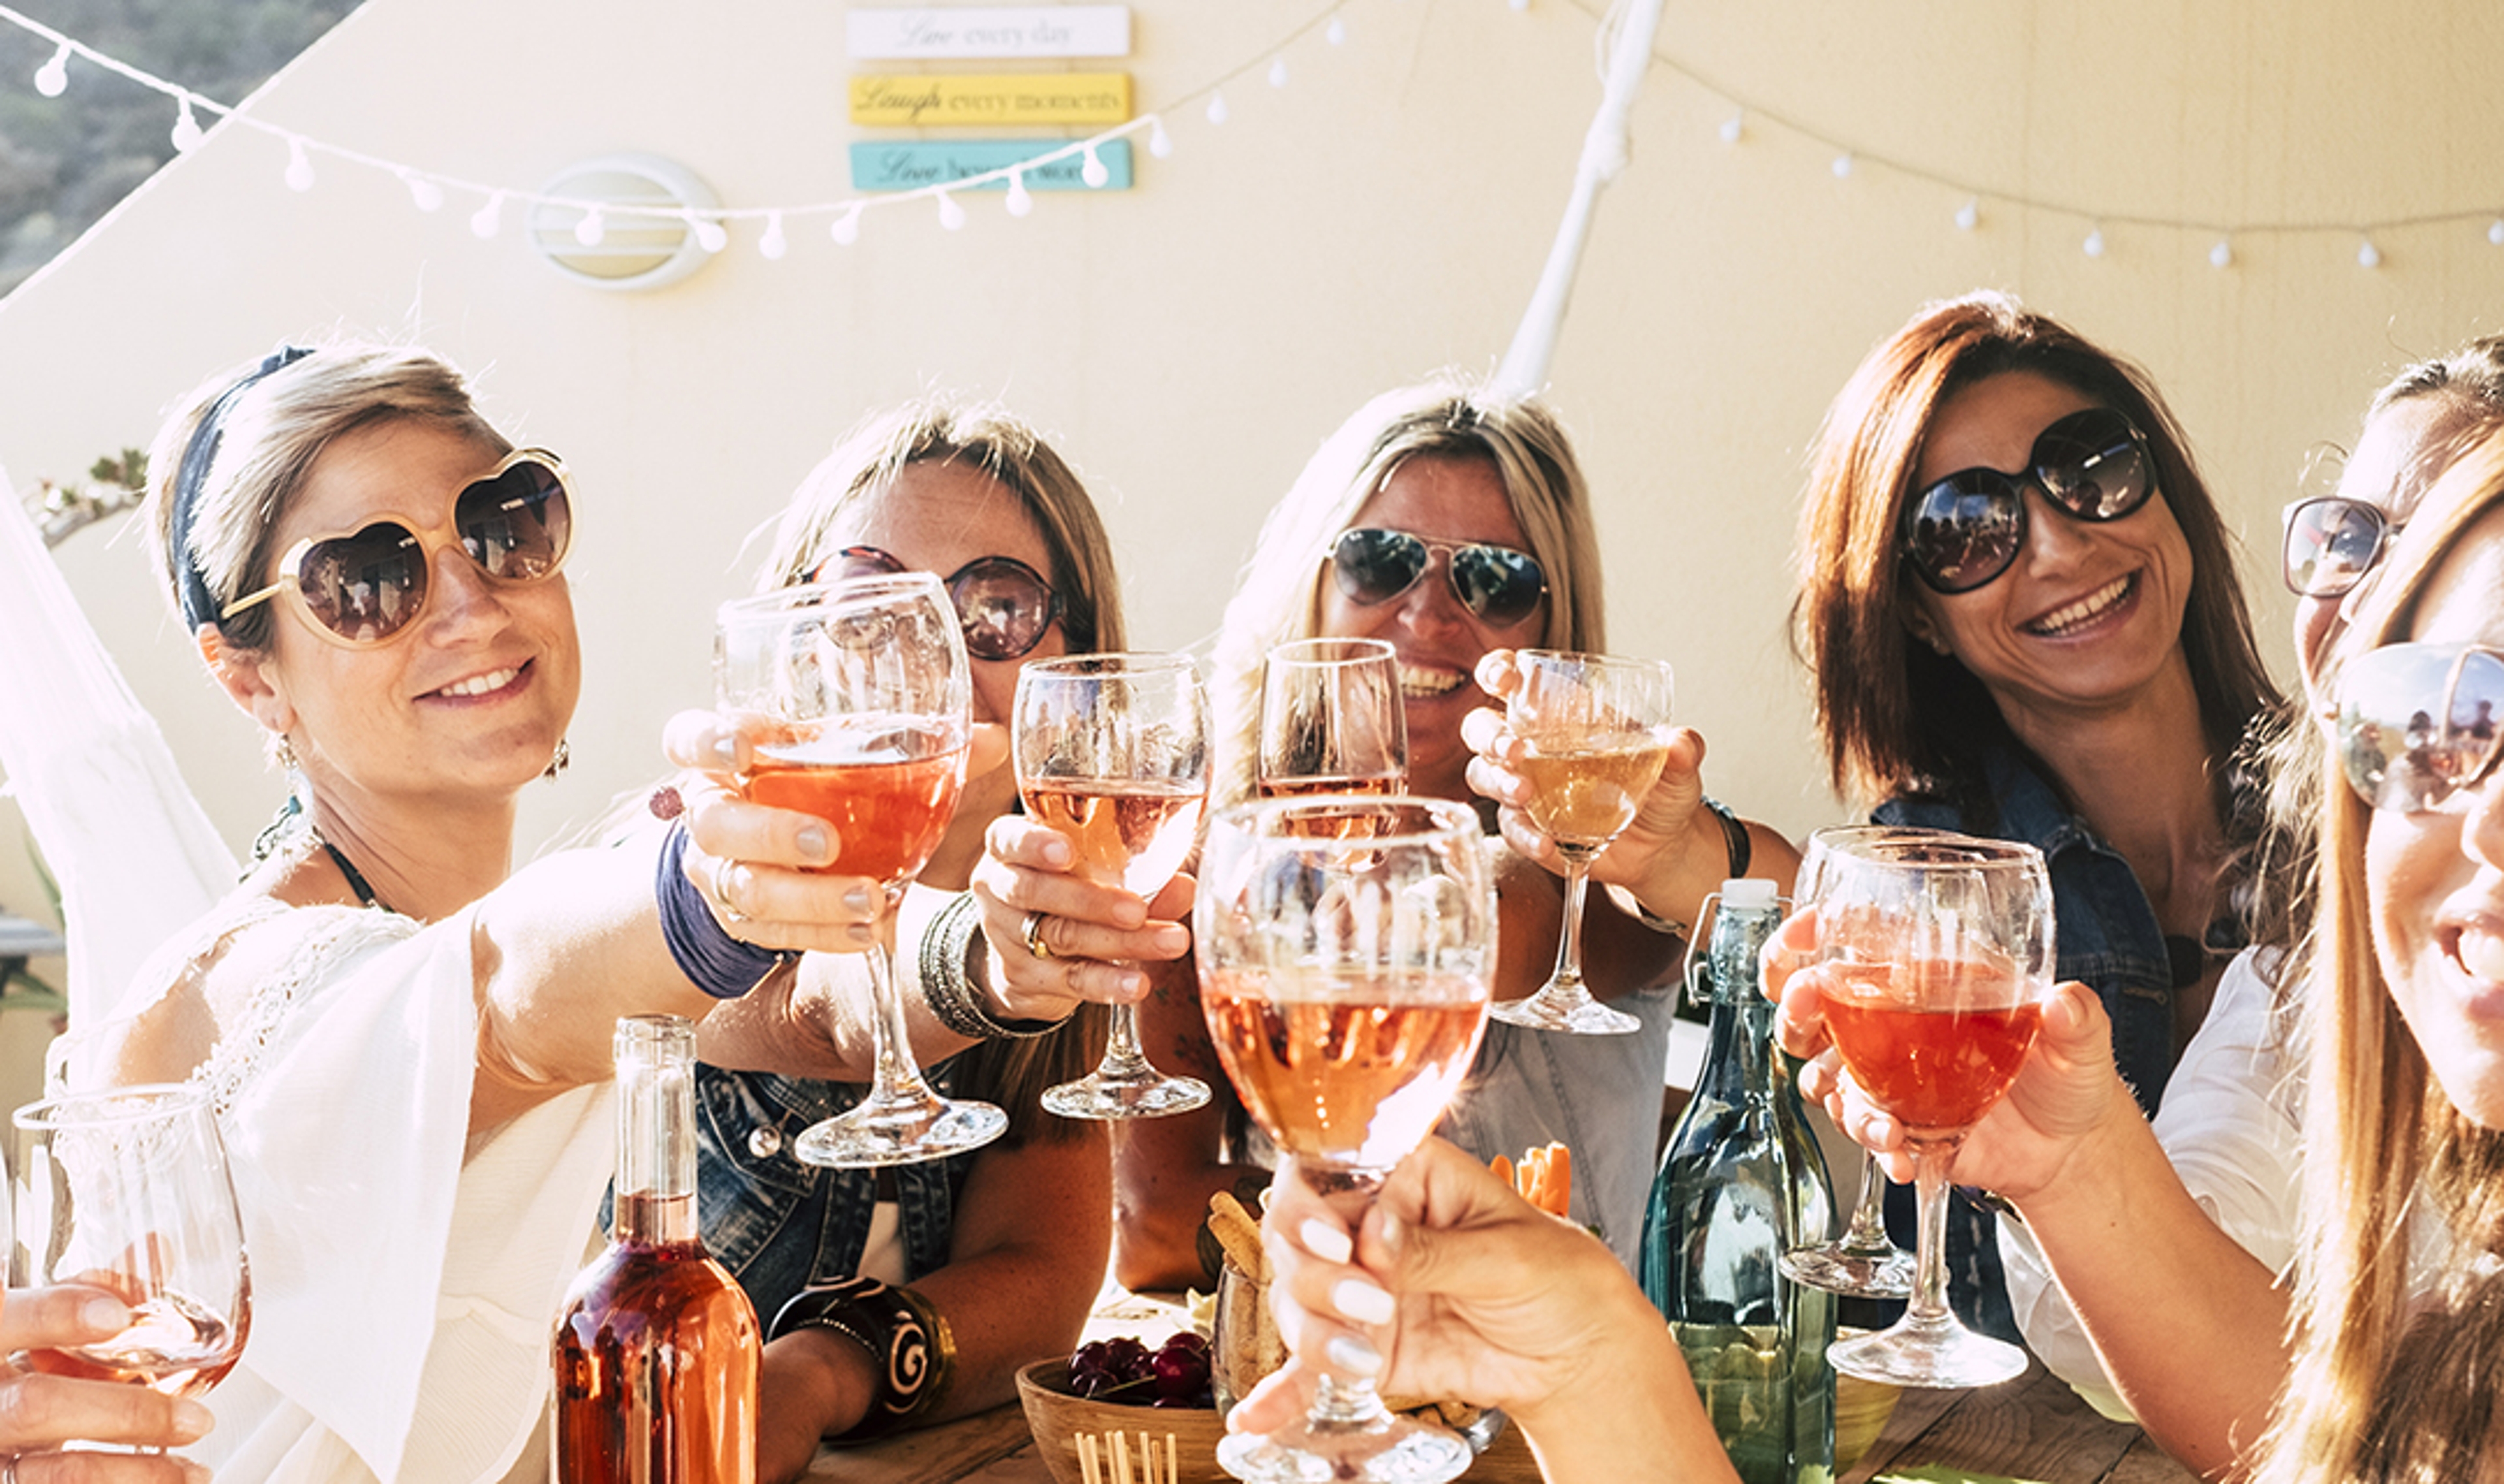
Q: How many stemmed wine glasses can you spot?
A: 8